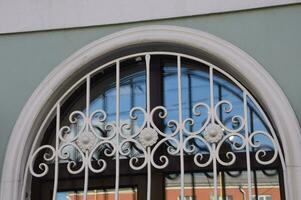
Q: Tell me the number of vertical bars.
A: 7